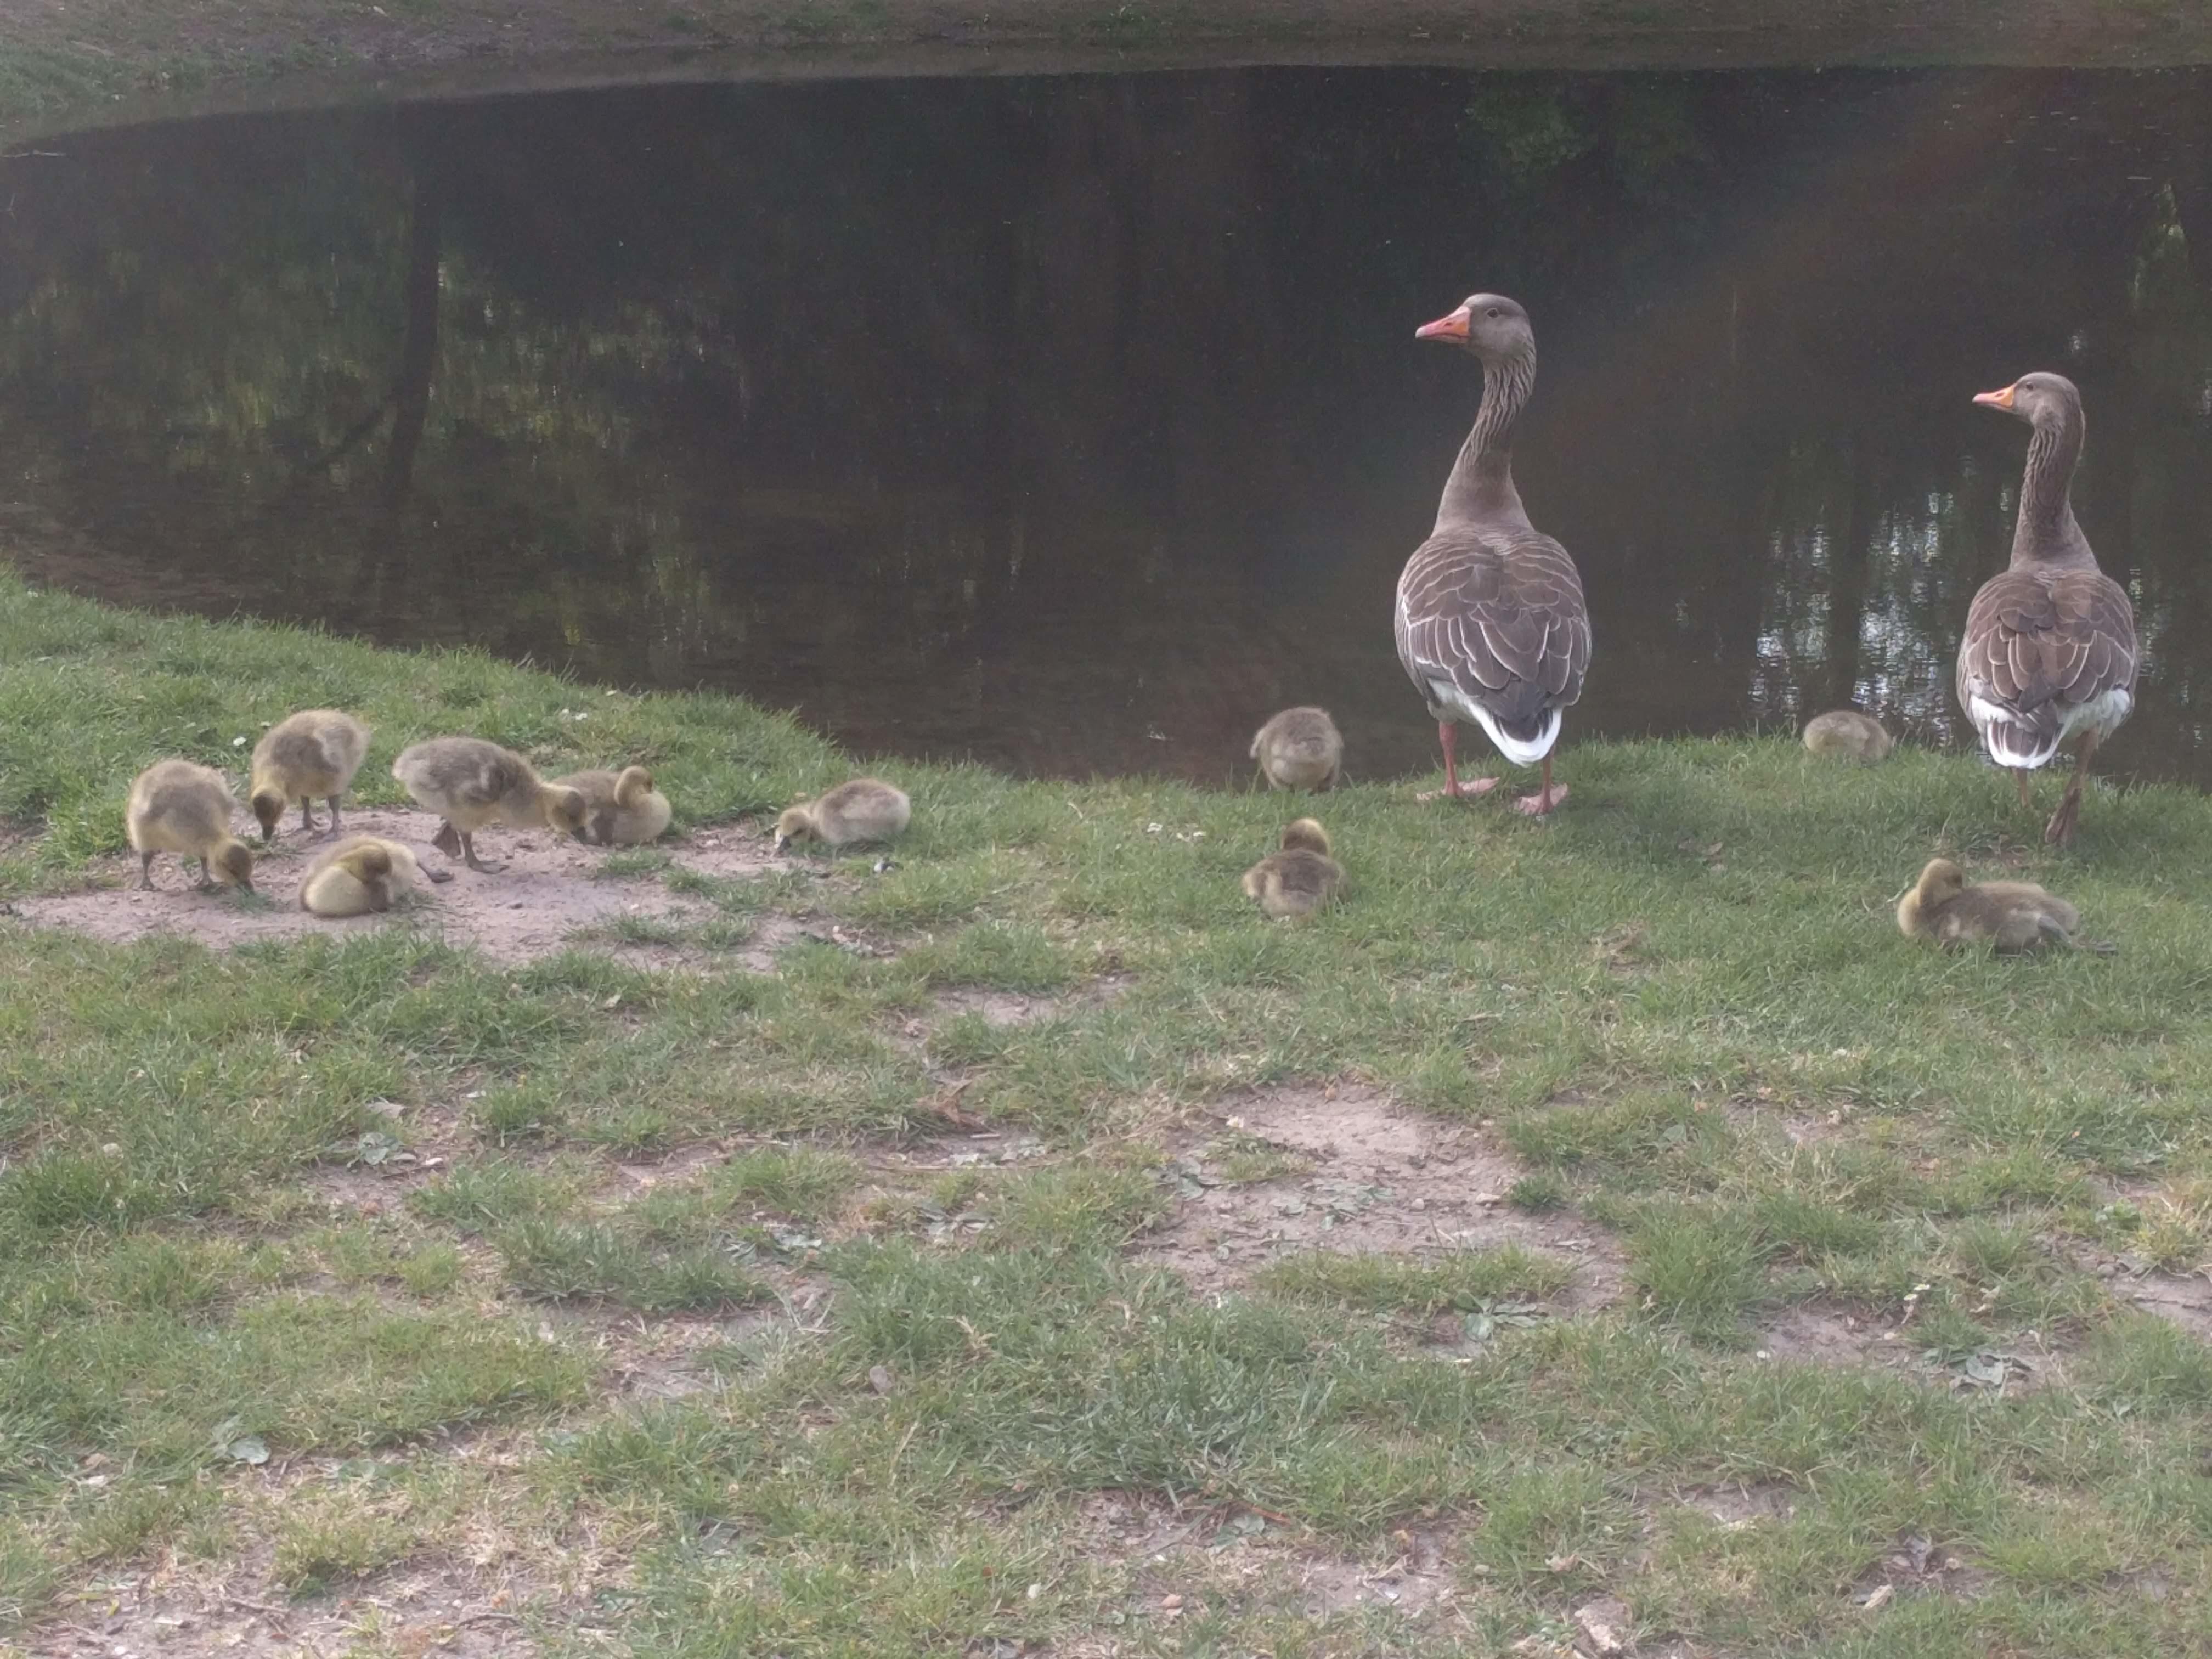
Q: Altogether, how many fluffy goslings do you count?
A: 10